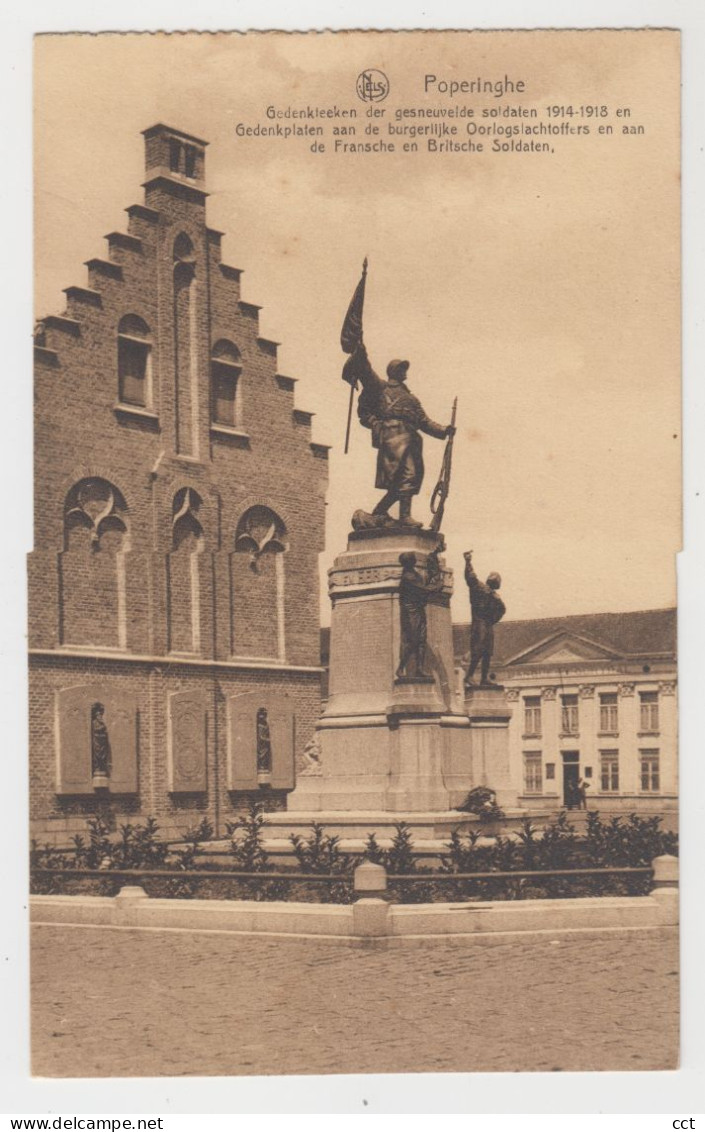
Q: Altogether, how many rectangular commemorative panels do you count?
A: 3